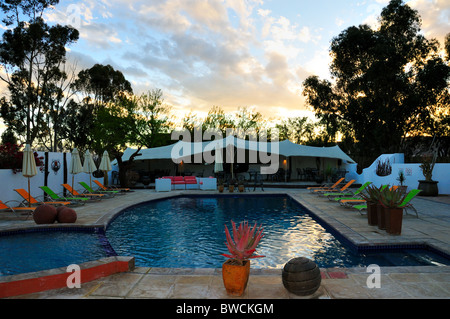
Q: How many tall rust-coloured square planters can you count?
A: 3